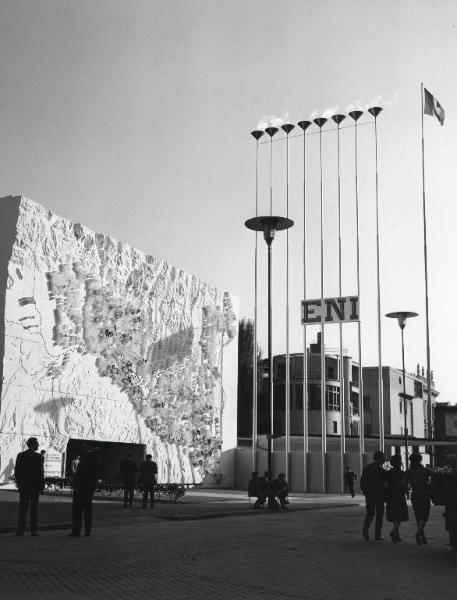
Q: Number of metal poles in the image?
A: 11